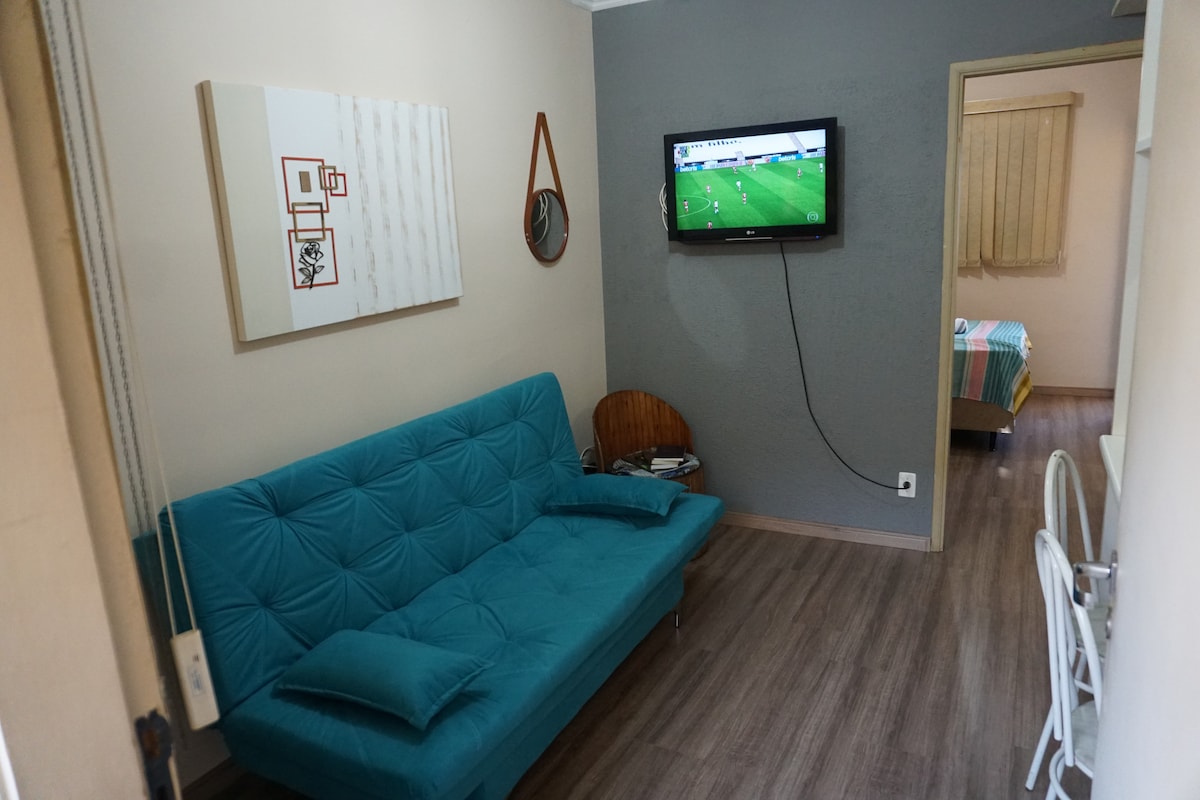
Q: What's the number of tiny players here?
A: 10